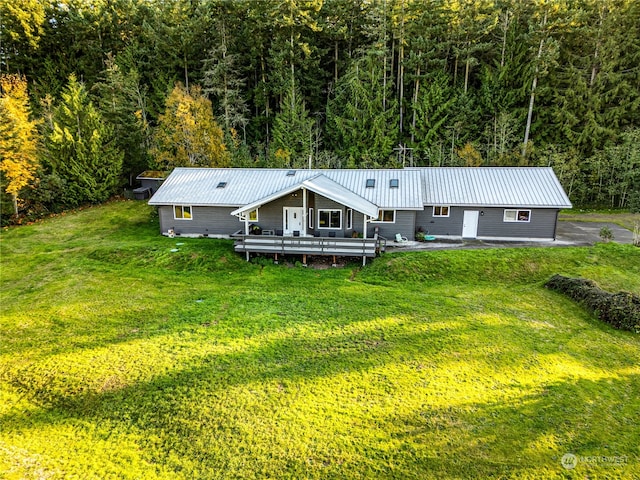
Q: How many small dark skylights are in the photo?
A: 4